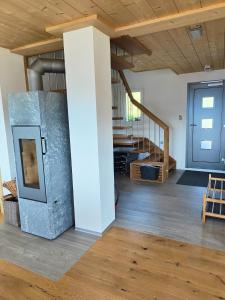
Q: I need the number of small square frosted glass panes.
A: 3